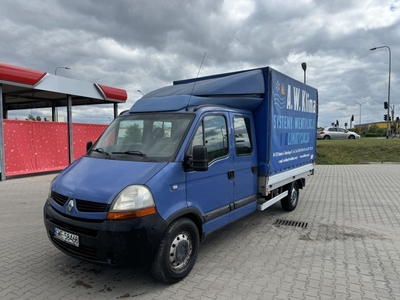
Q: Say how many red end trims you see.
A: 2